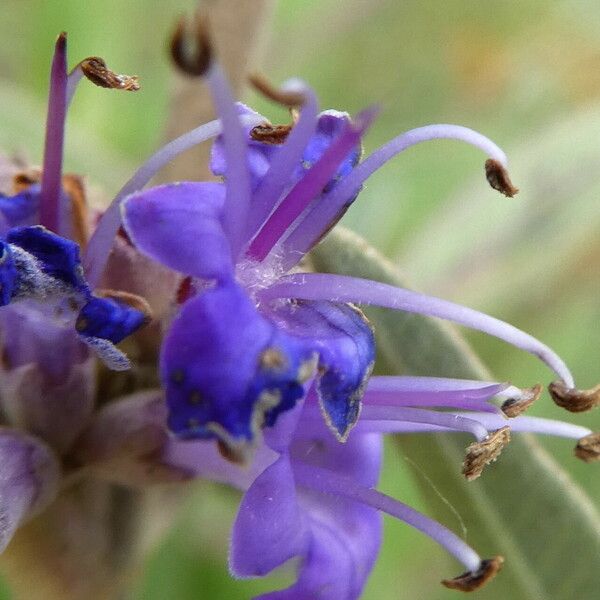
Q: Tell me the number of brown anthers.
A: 10